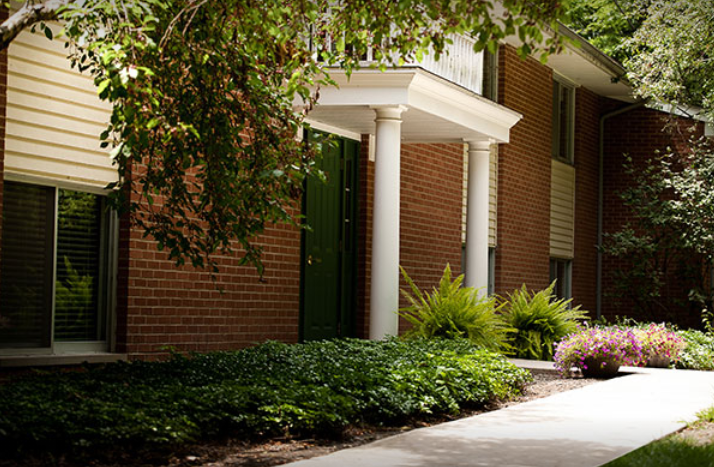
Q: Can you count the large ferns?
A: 2